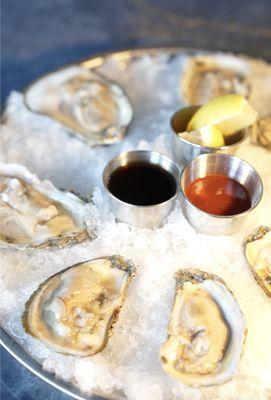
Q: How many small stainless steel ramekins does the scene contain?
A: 3